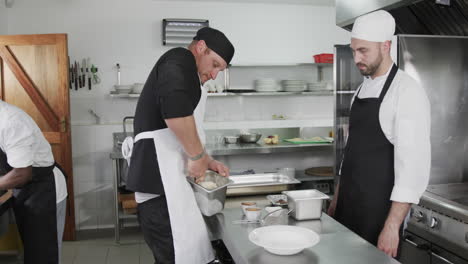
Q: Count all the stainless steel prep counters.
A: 2